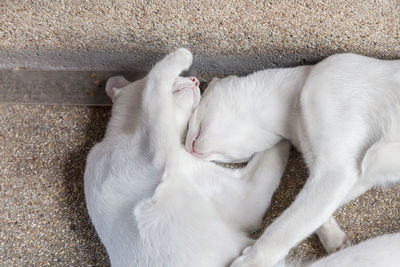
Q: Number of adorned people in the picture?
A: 0